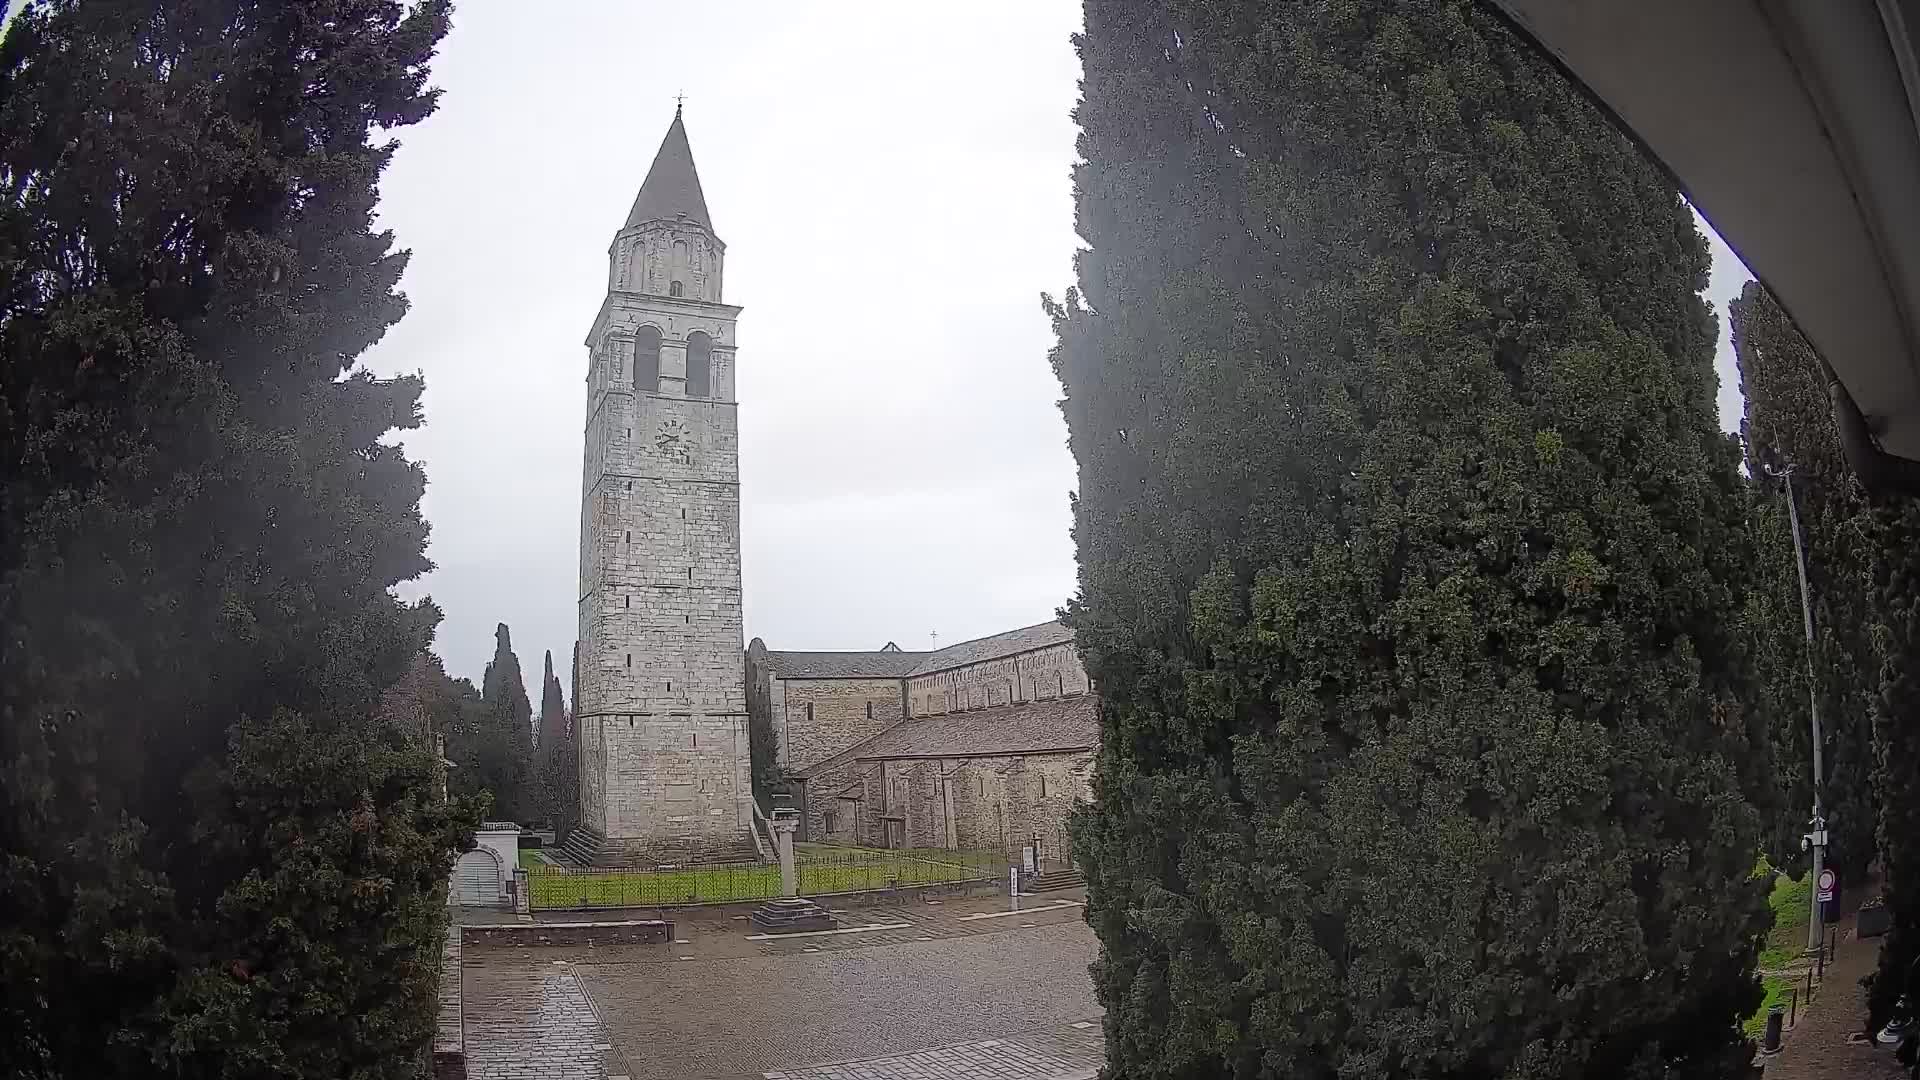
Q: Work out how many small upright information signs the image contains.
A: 2